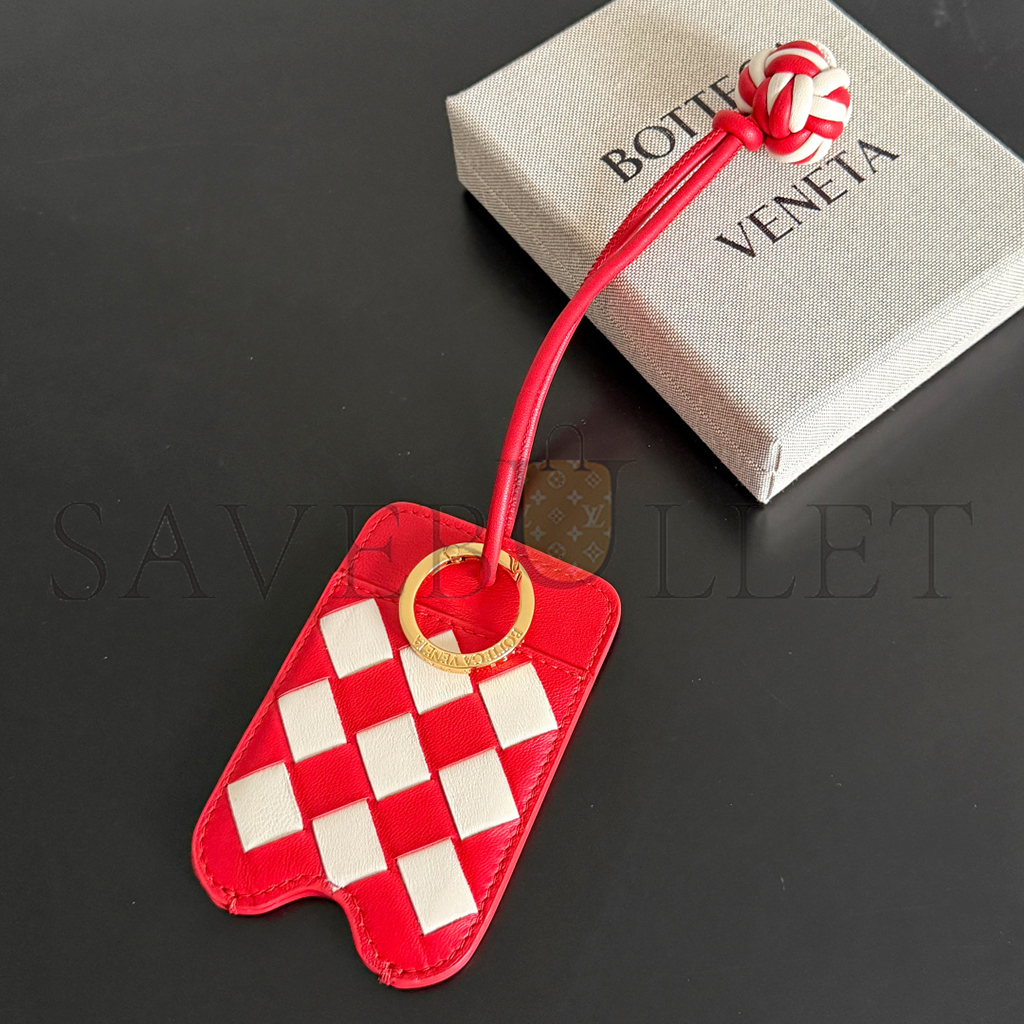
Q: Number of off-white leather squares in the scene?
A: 9